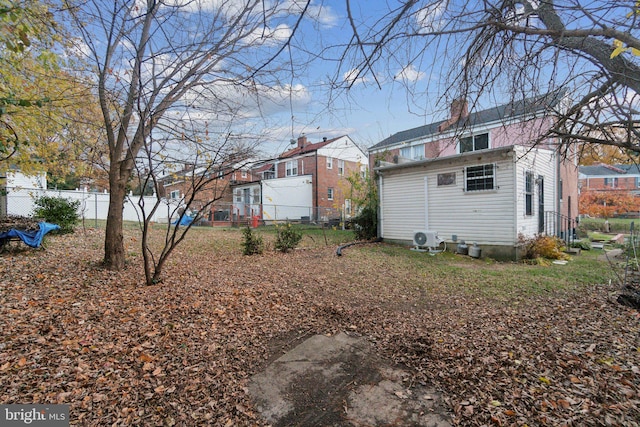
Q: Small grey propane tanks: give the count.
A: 2